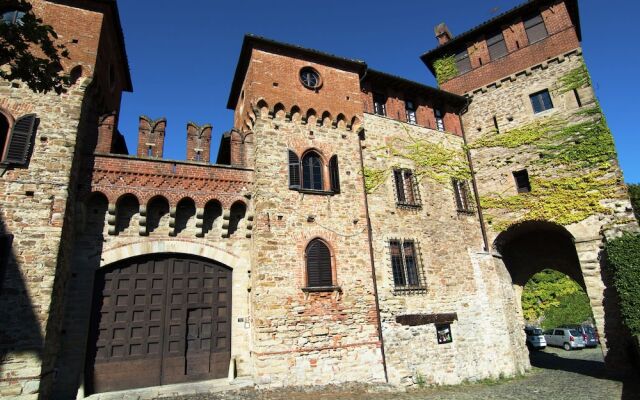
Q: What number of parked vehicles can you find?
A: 3